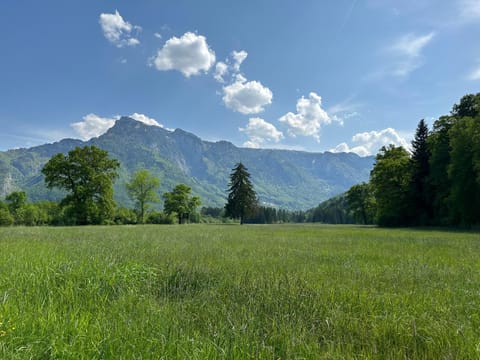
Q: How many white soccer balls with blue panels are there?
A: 0